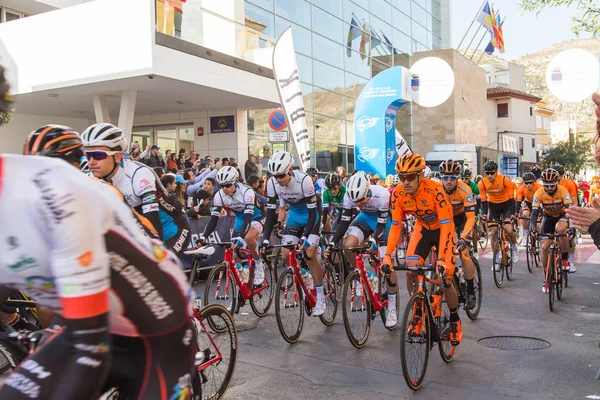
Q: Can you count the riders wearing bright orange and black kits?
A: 6